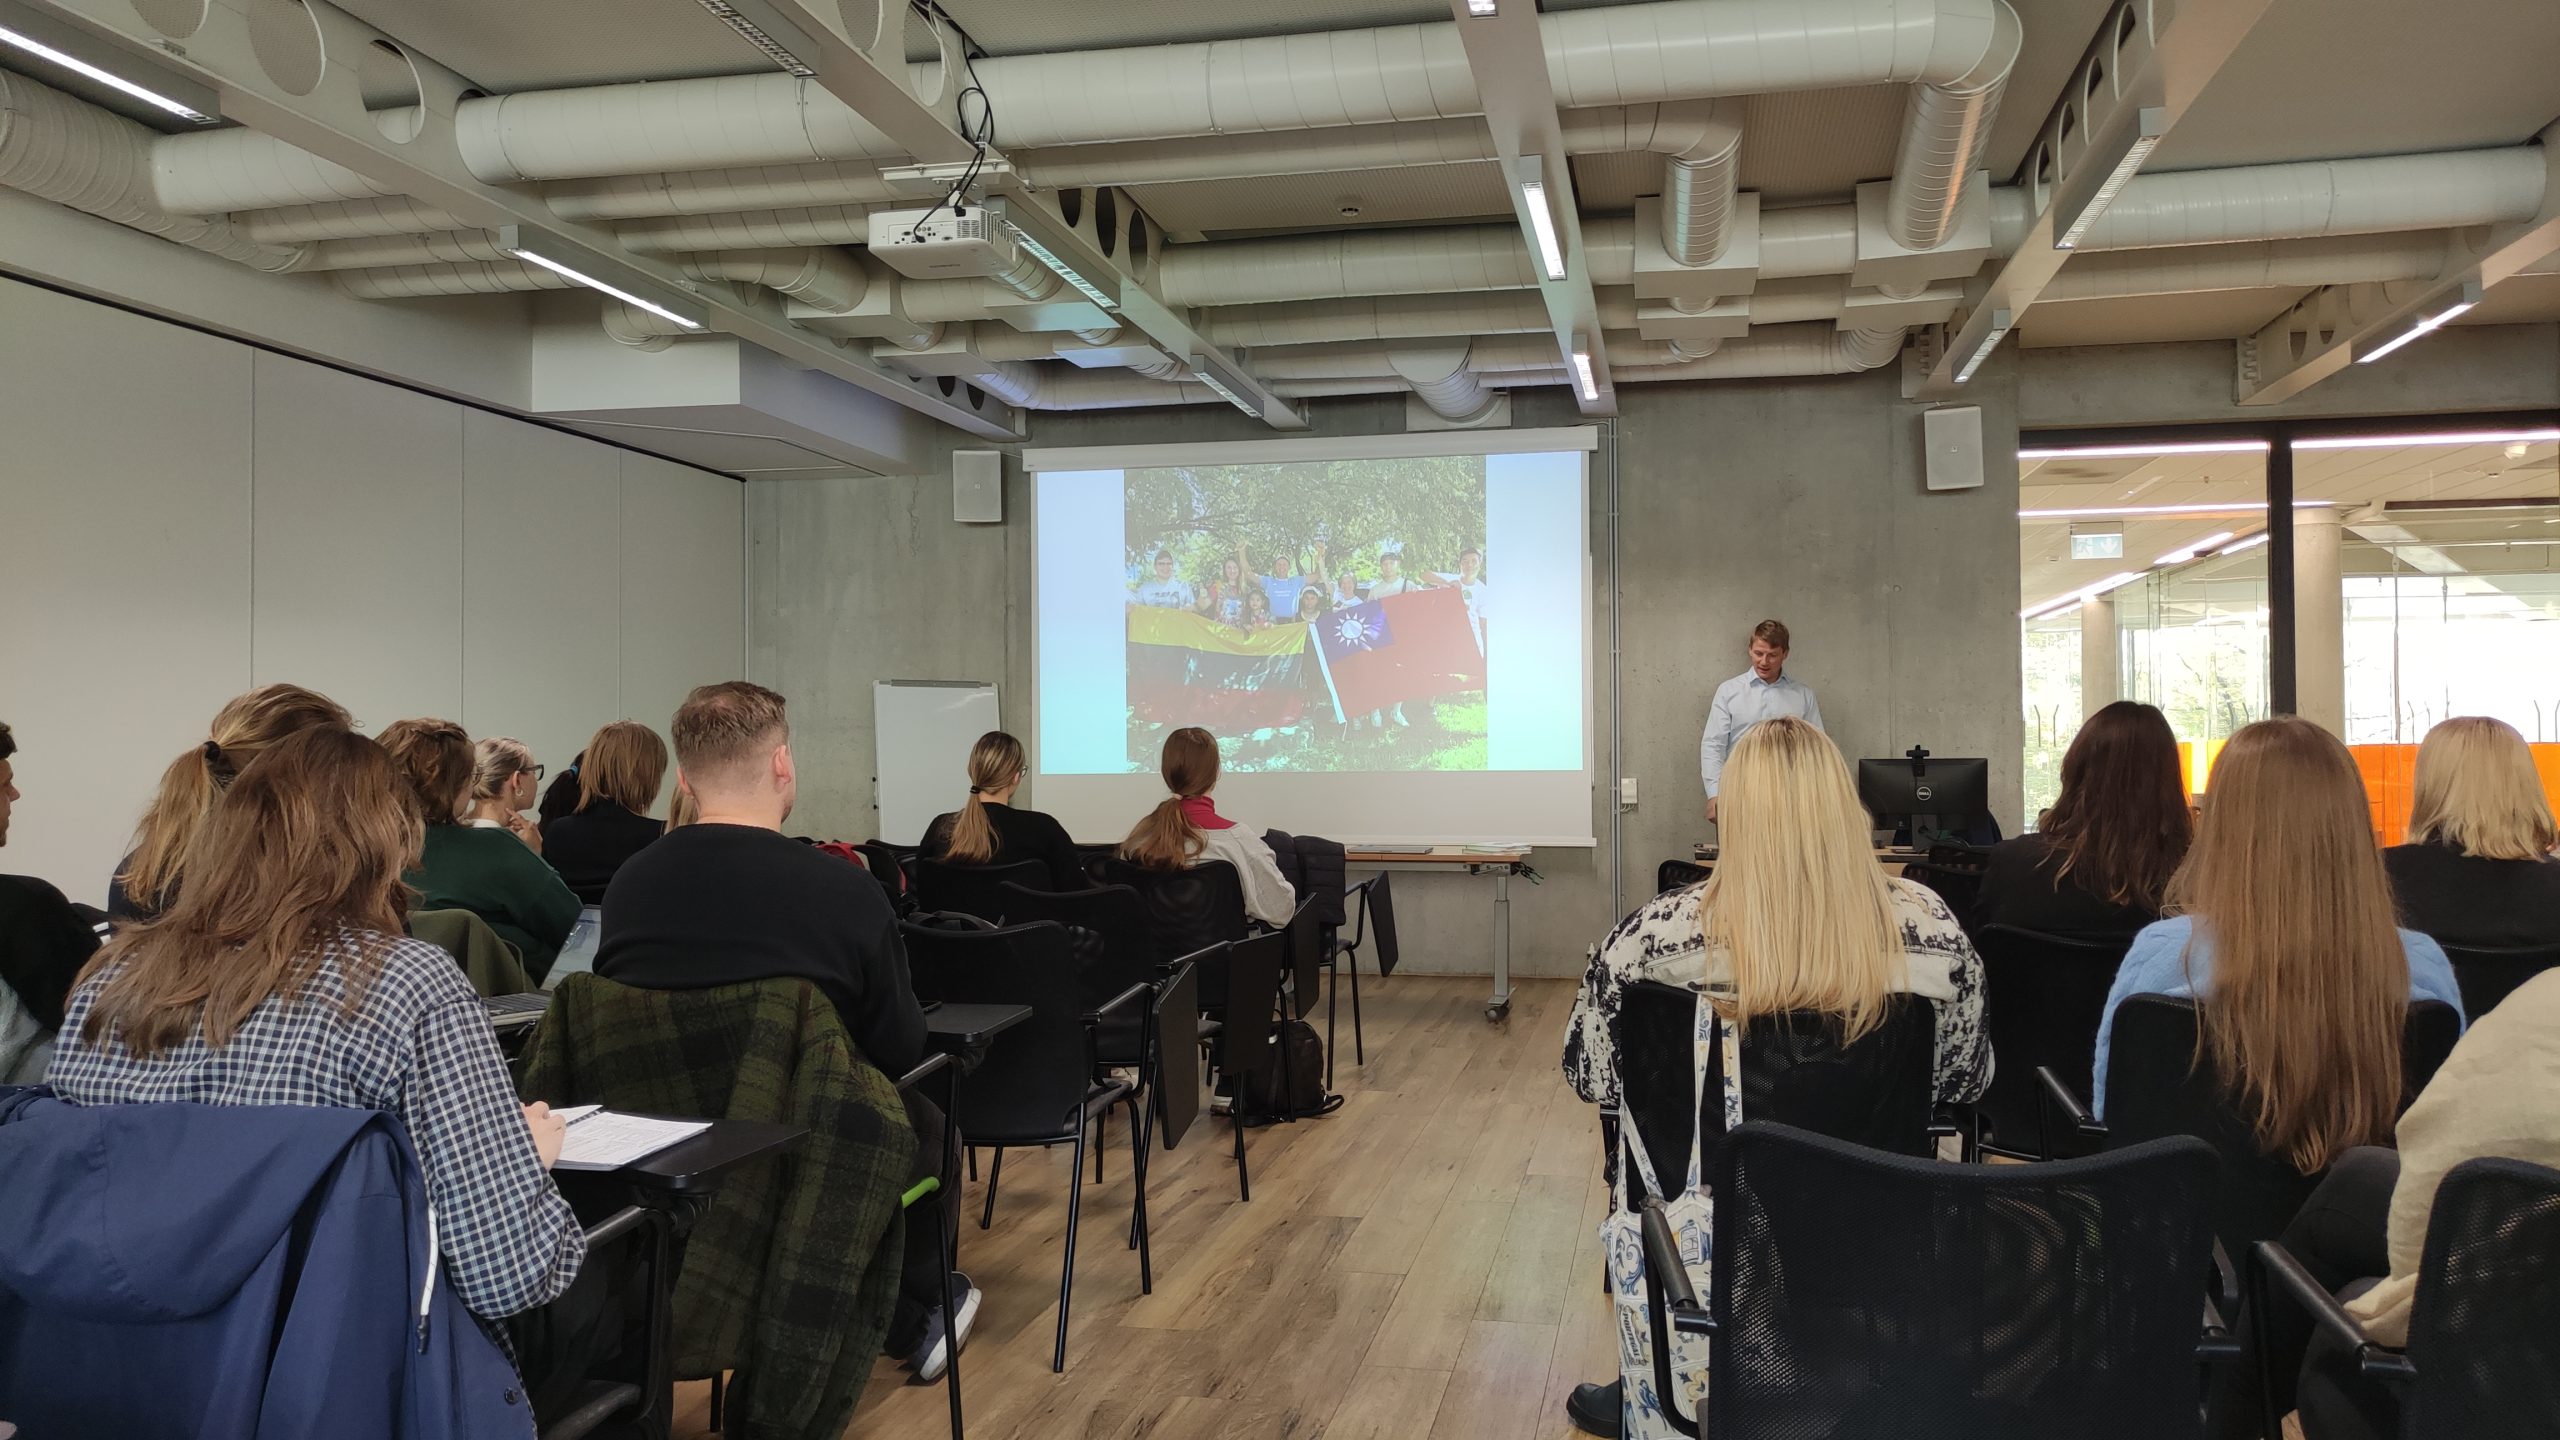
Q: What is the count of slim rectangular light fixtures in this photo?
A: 11